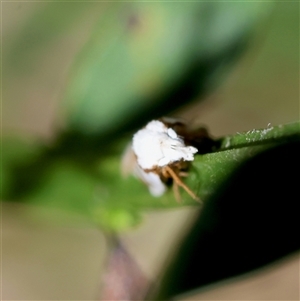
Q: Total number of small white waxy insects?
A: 1